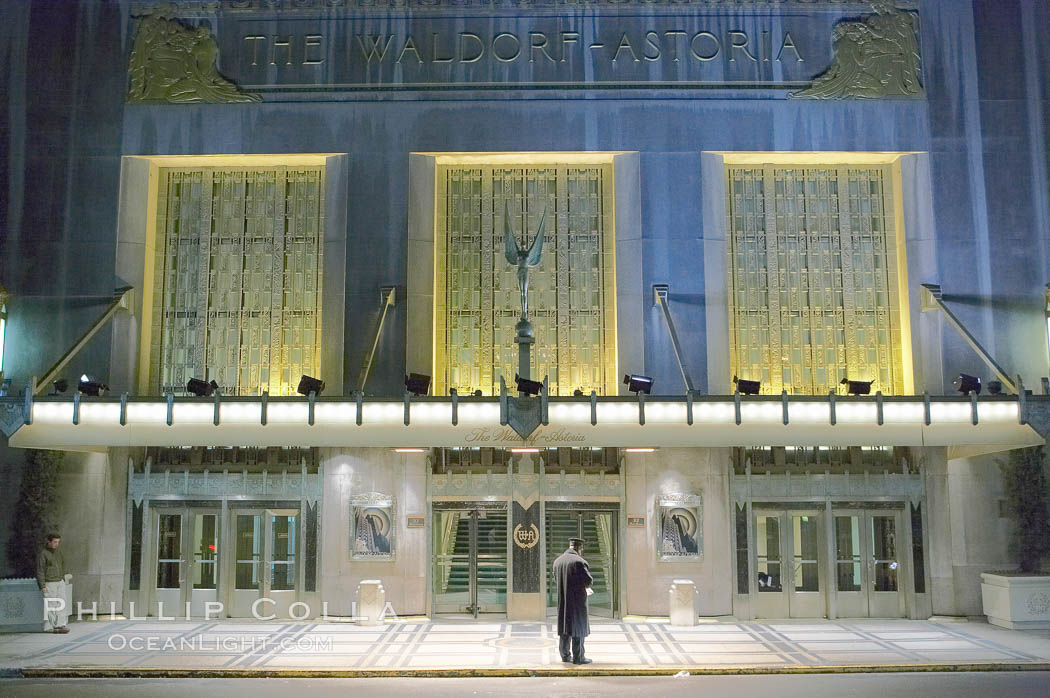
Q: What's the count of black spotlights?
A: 9